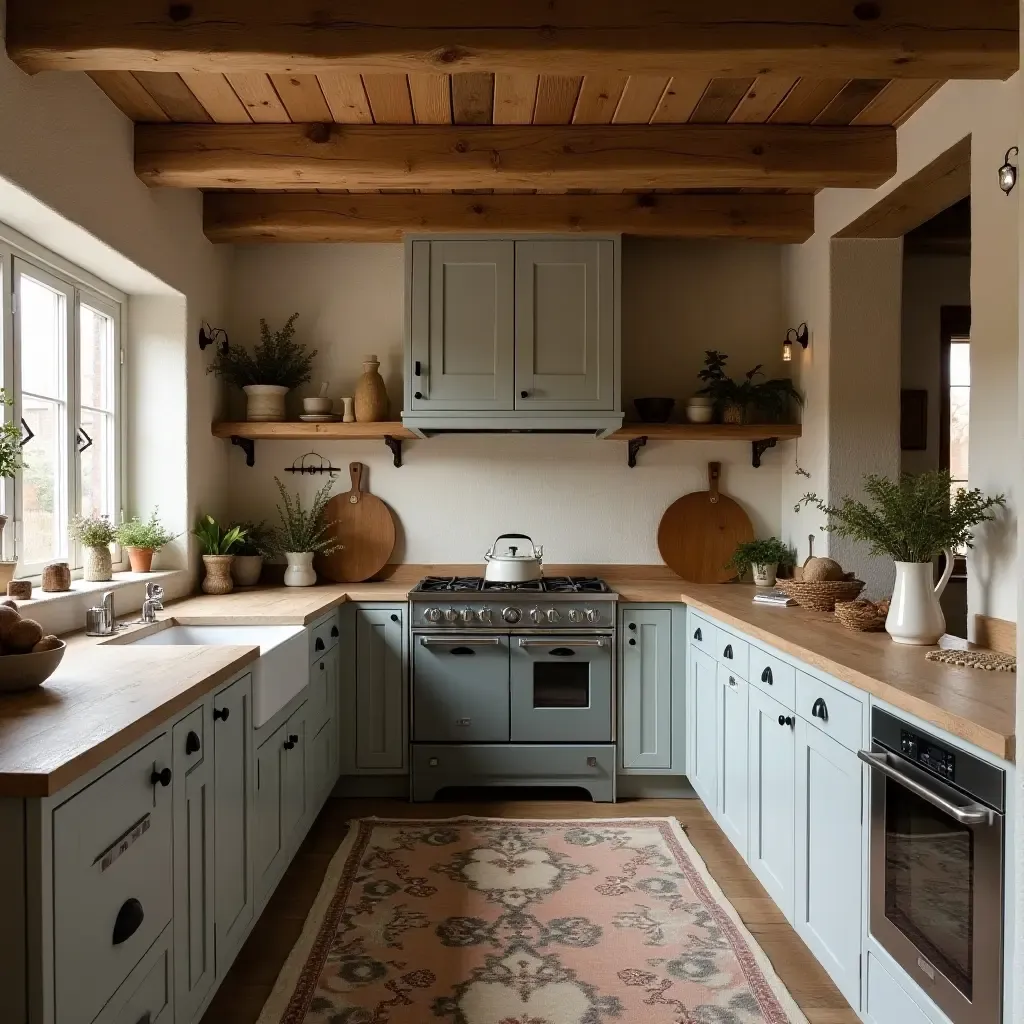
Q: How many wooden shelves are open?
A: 2